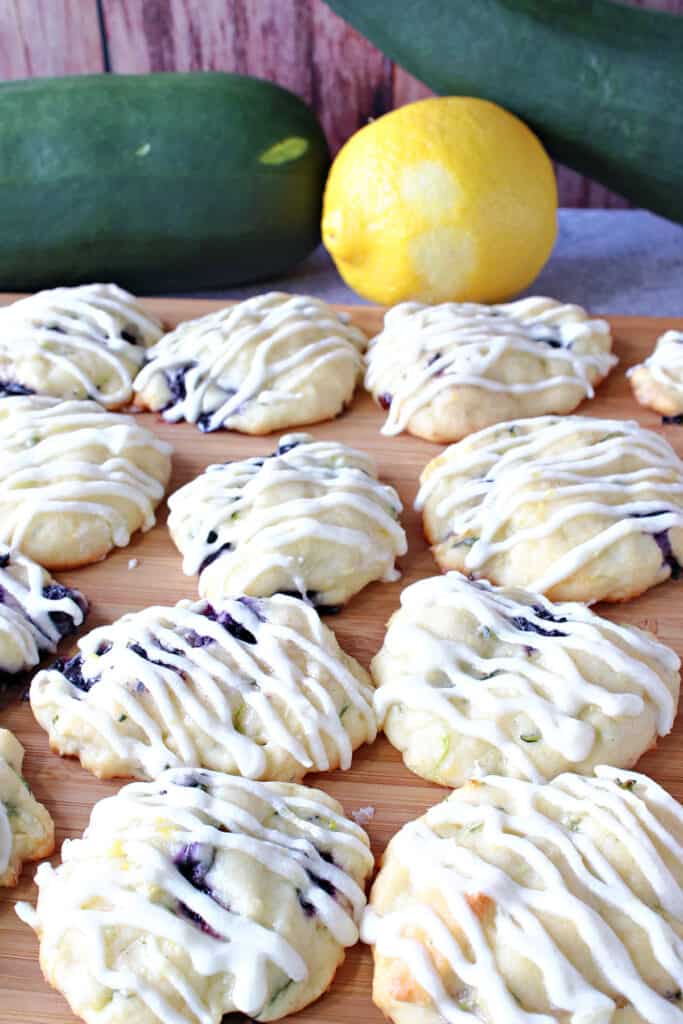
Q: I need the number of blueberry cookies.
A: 13